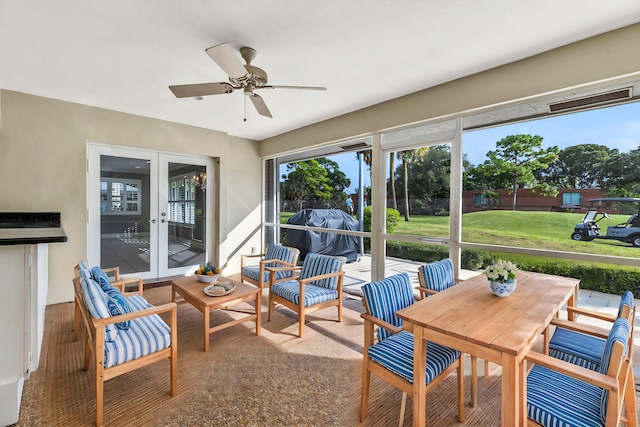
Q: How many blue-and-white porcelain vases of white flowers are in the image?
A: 1